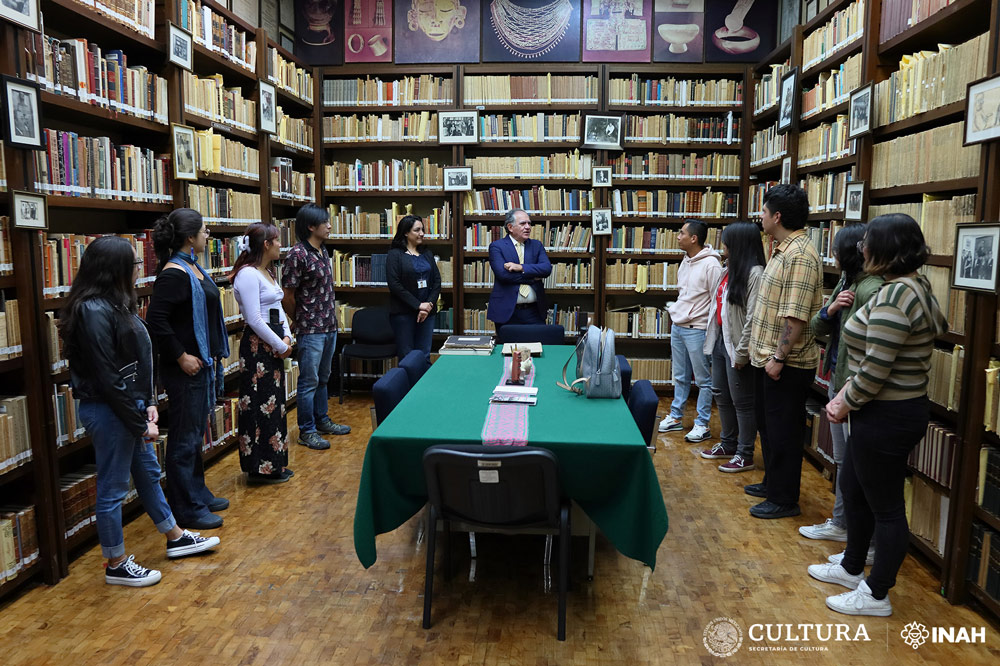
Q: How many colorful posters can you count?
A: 7